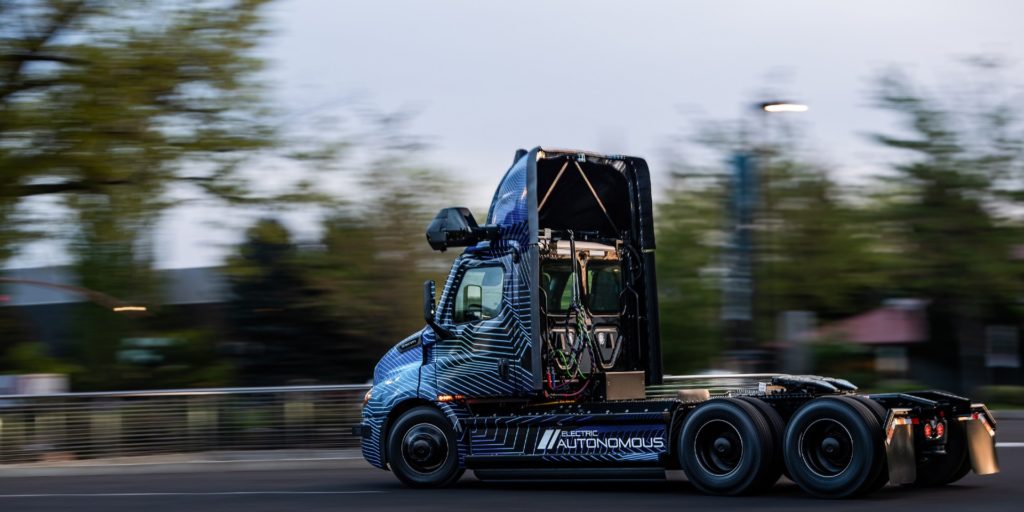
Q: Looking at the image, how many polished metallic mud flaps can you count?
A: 2